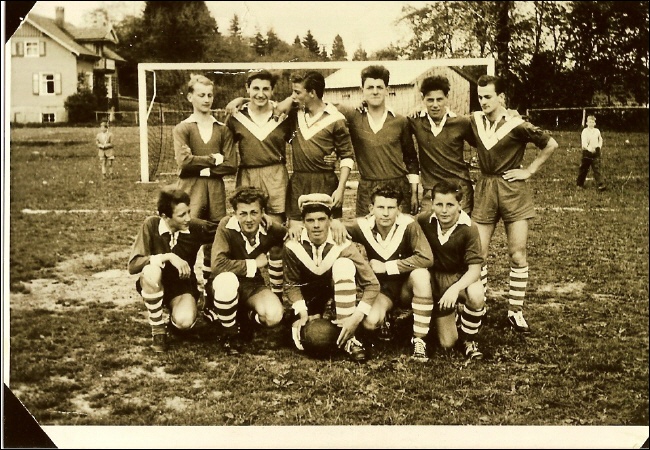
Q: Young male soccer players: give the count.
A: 11